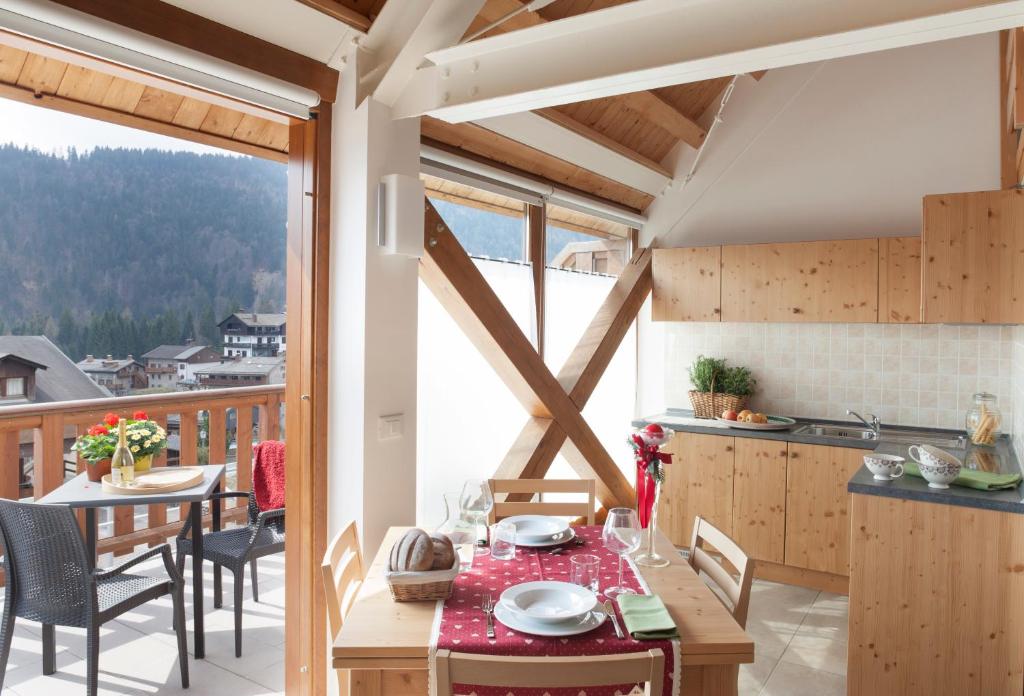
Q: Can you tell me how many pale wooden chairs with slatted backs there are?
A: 4